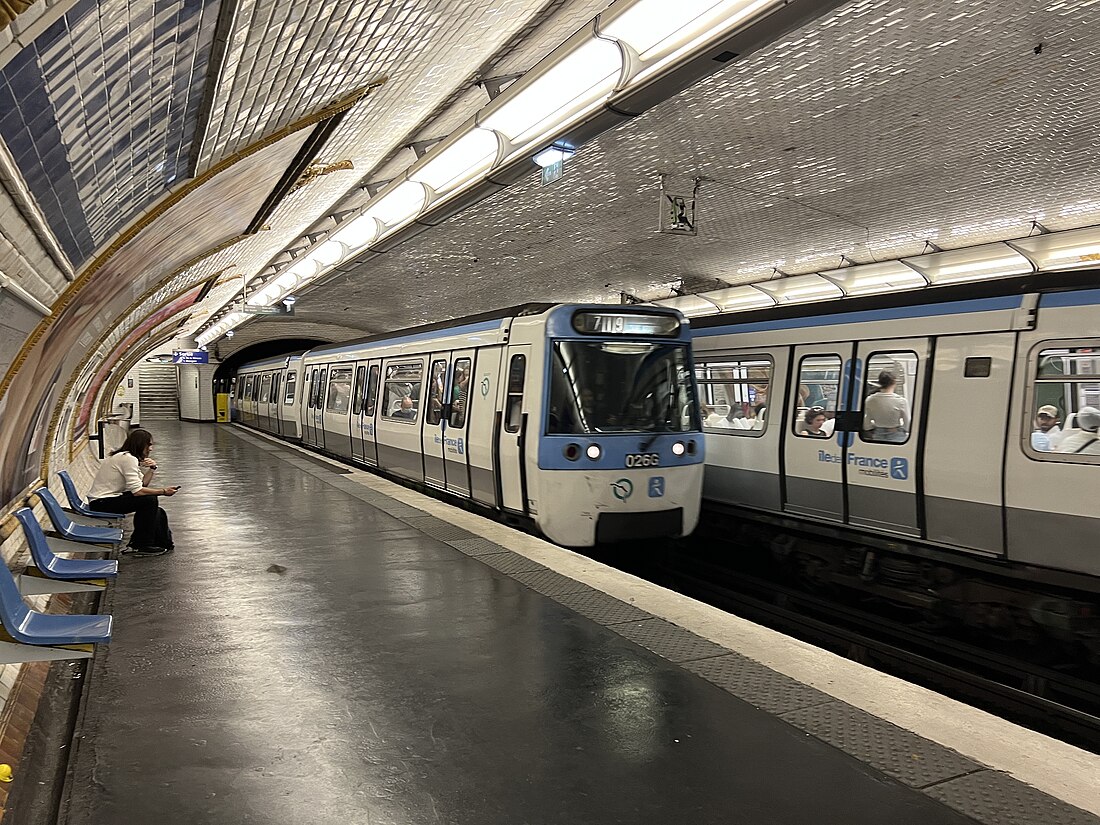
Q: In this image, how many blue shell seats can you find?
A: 4